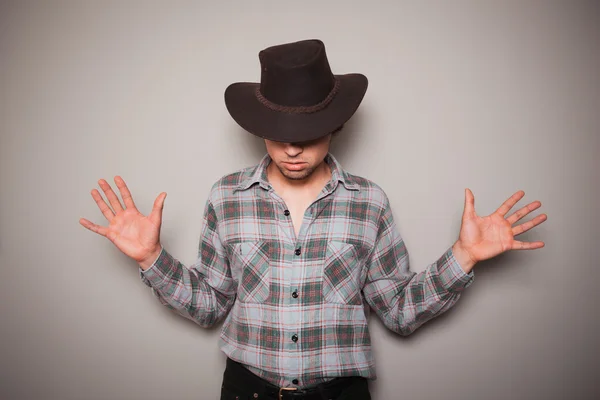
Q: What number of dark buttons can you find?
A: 5